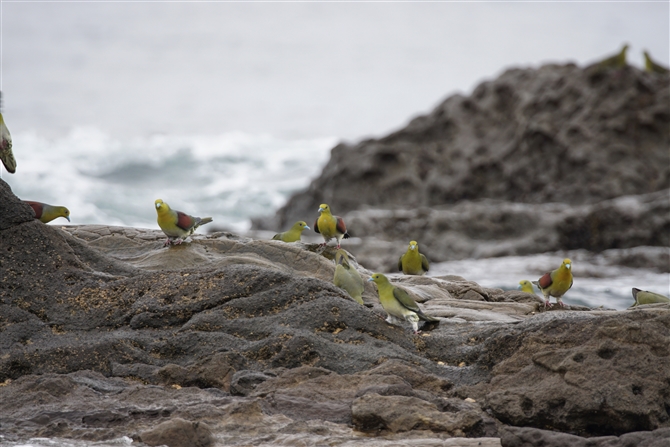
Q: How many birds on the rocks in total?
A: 13